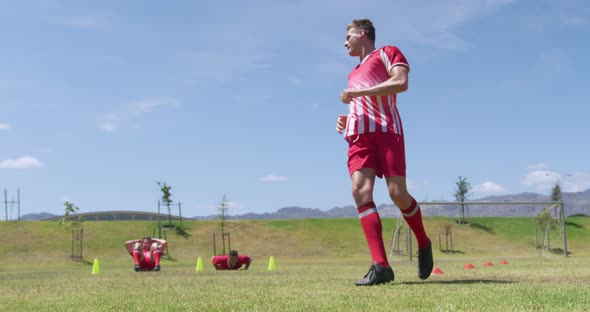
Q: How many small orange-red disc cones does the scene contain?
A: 4